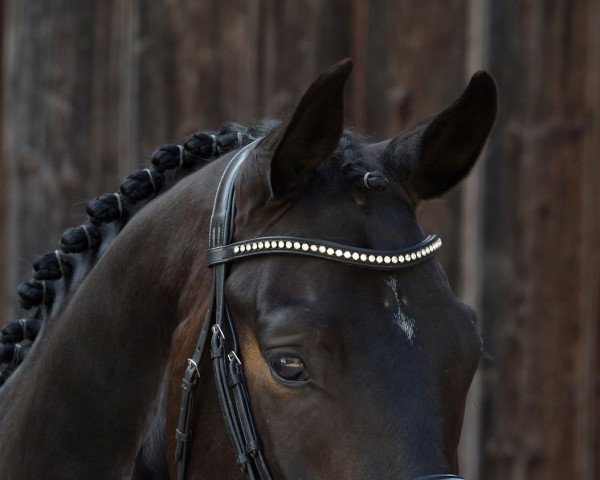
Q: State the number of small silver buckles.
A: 3